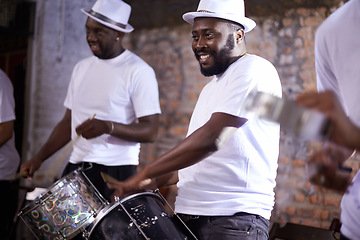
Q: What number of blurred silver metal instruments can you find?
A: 1